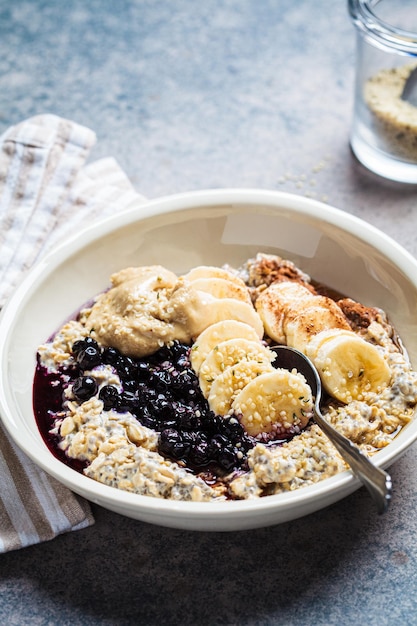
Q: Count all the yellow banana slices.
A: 12